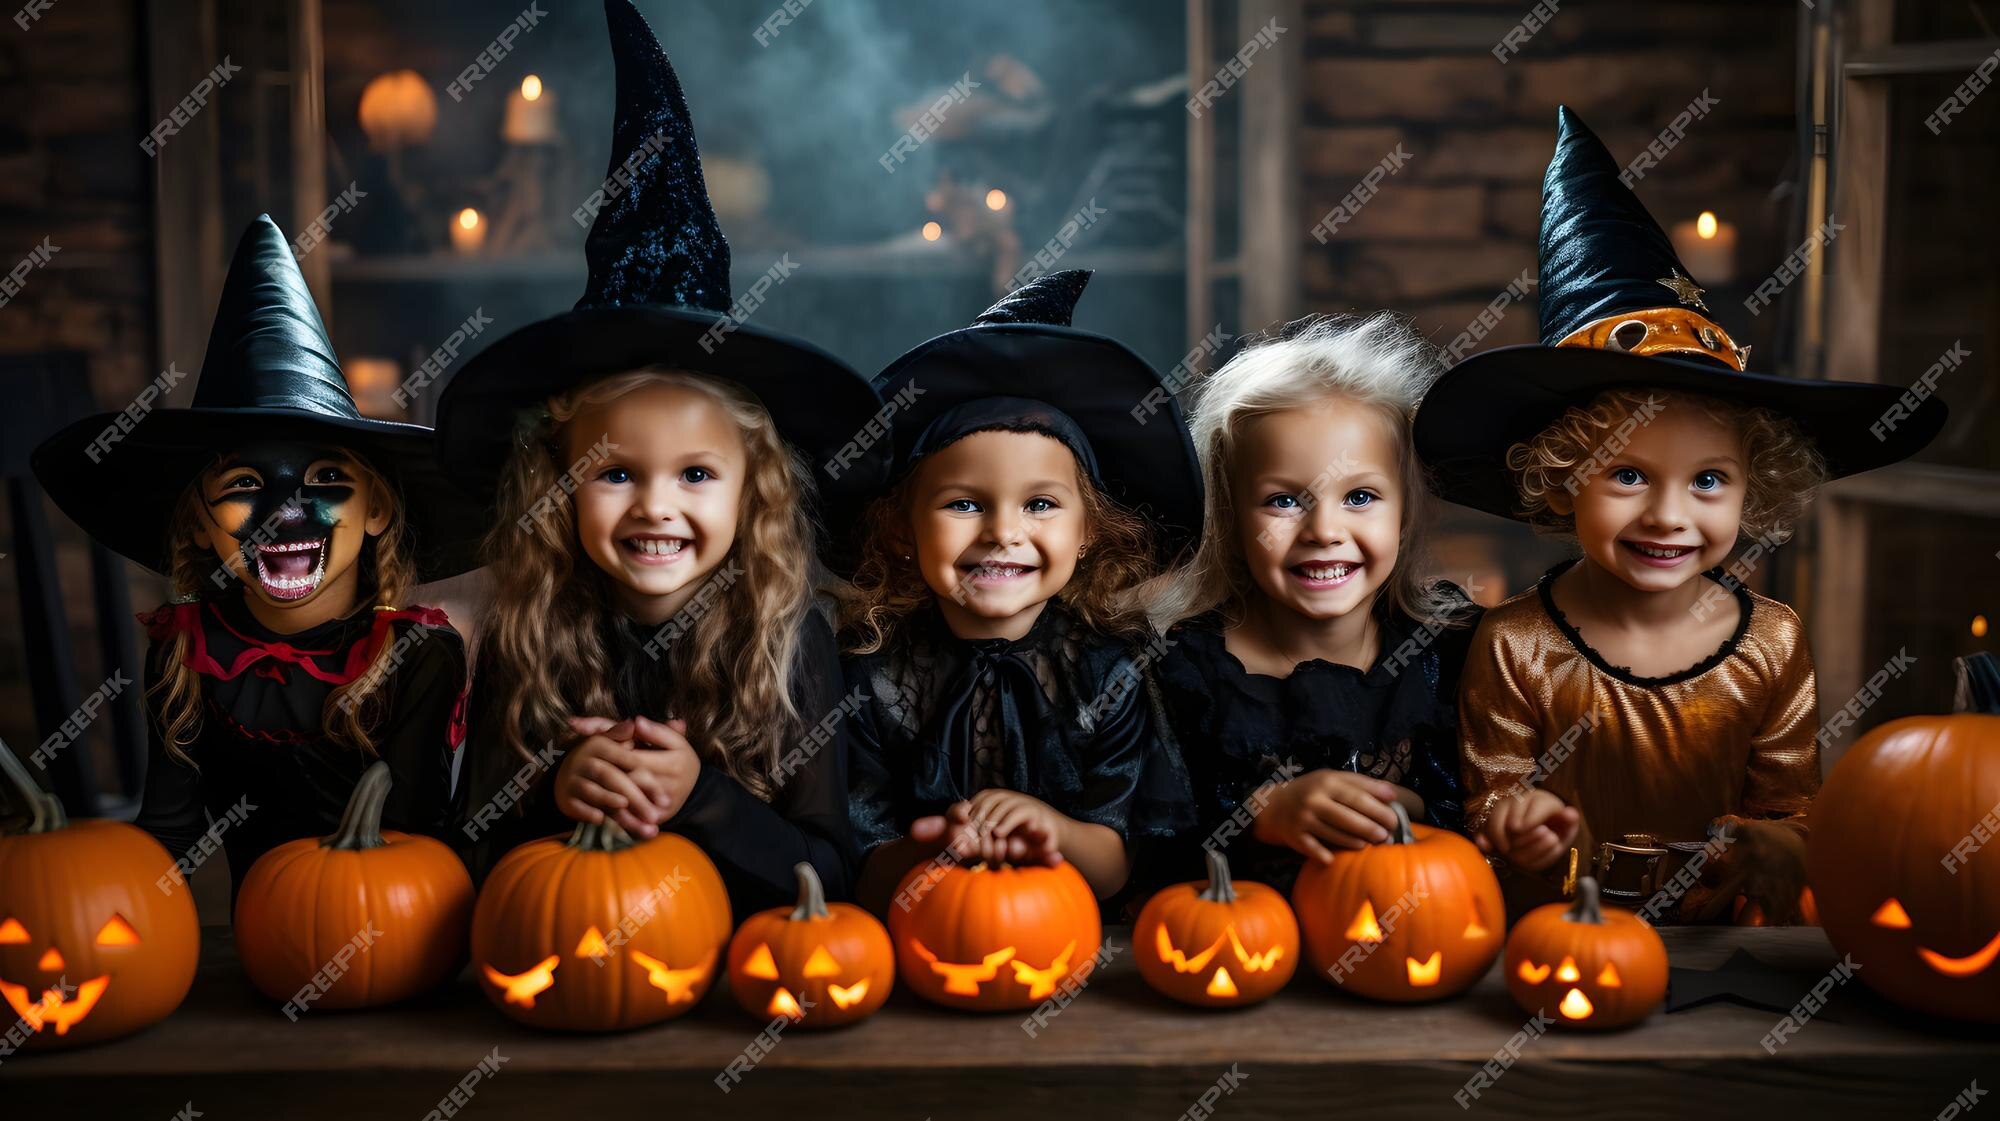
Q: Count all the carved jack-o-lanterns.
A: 8